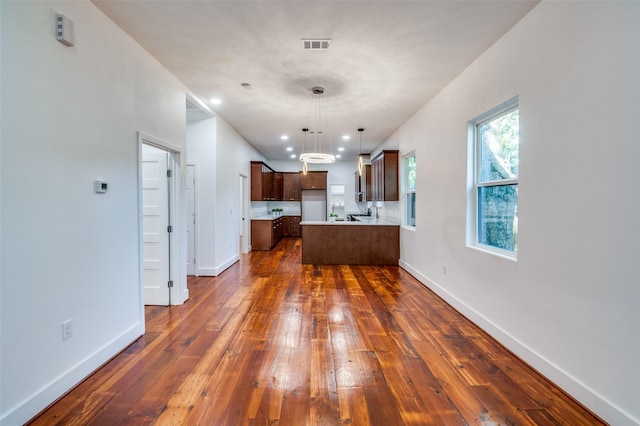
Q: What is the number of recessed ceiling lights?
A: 7